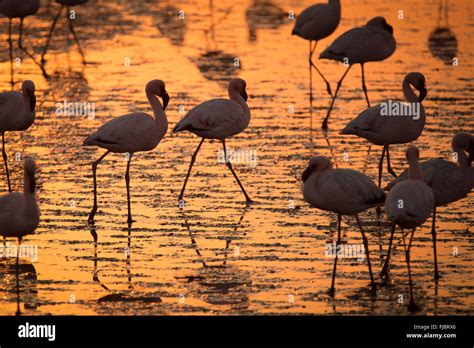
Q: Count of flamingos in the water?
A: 12